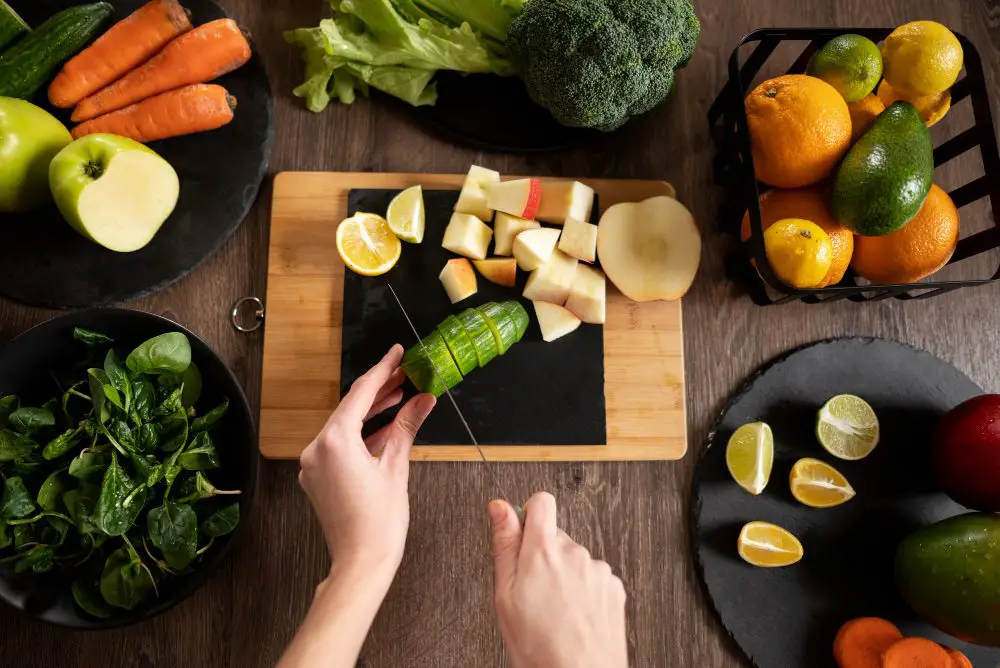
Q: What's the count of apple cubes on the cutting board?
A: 12